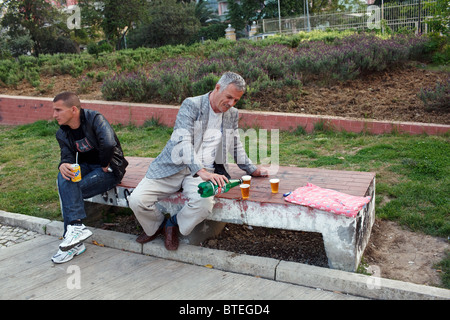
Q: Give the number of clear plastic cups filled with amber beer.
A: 3